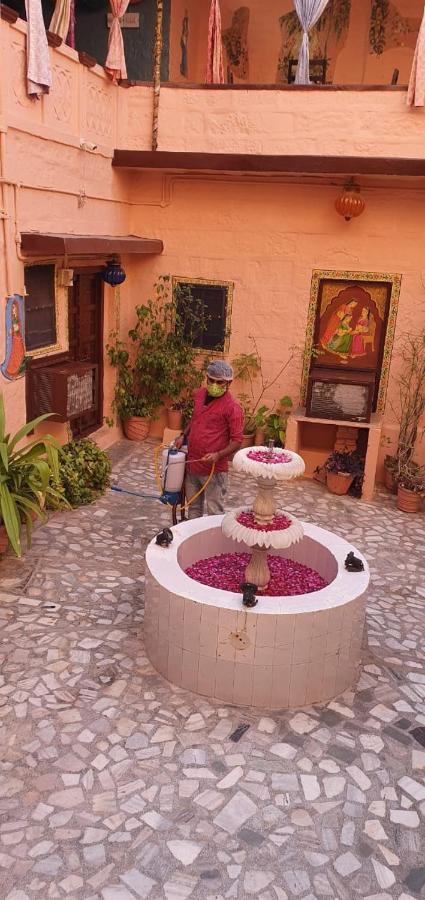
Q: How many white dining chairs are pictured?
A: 0